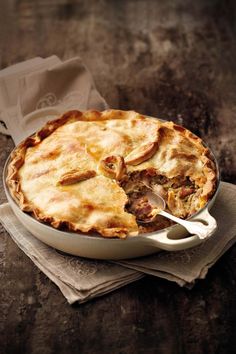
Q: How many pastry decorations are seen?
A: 3